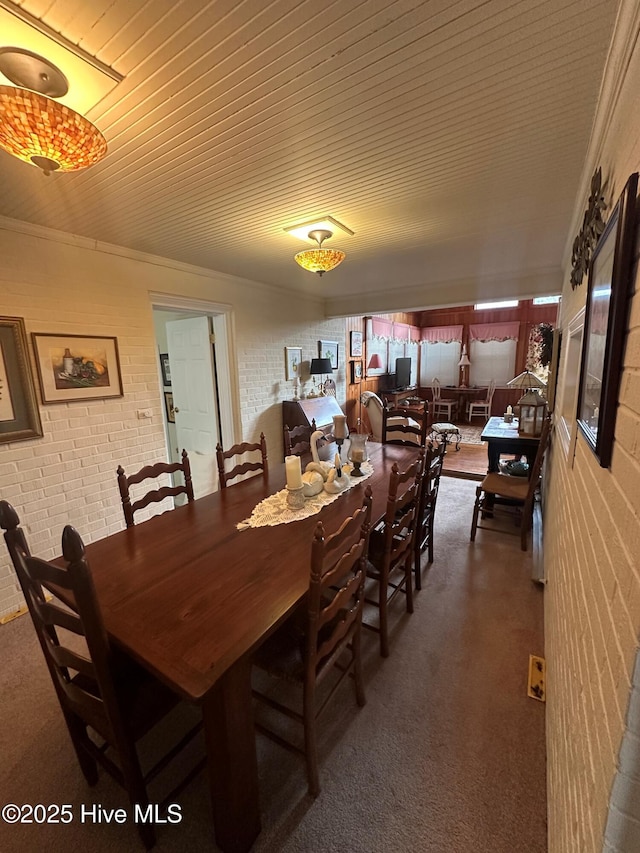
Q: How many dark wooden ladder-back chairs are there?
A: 9